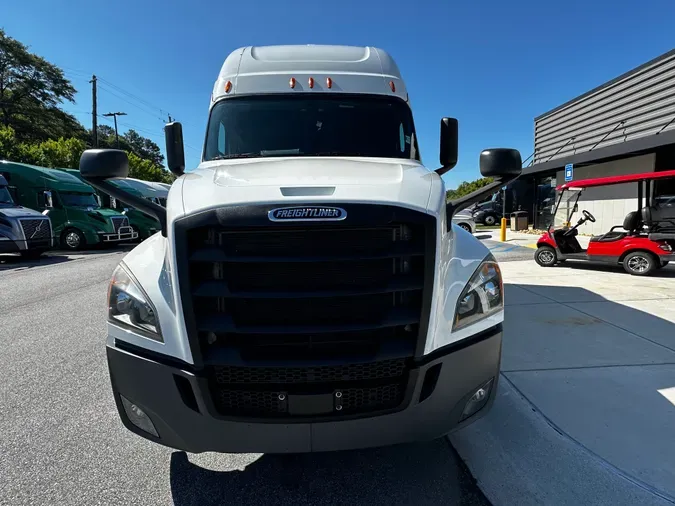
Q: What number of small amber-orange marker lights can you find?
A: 5